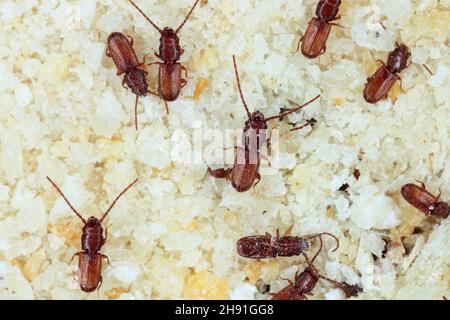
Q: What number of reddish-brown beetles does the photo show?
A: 9